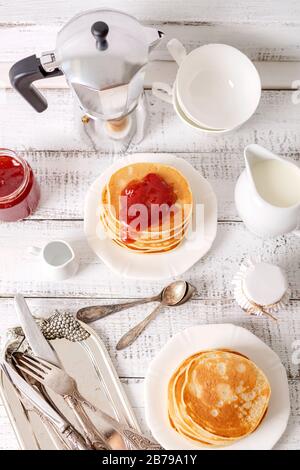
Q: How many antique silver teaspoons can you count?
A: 2